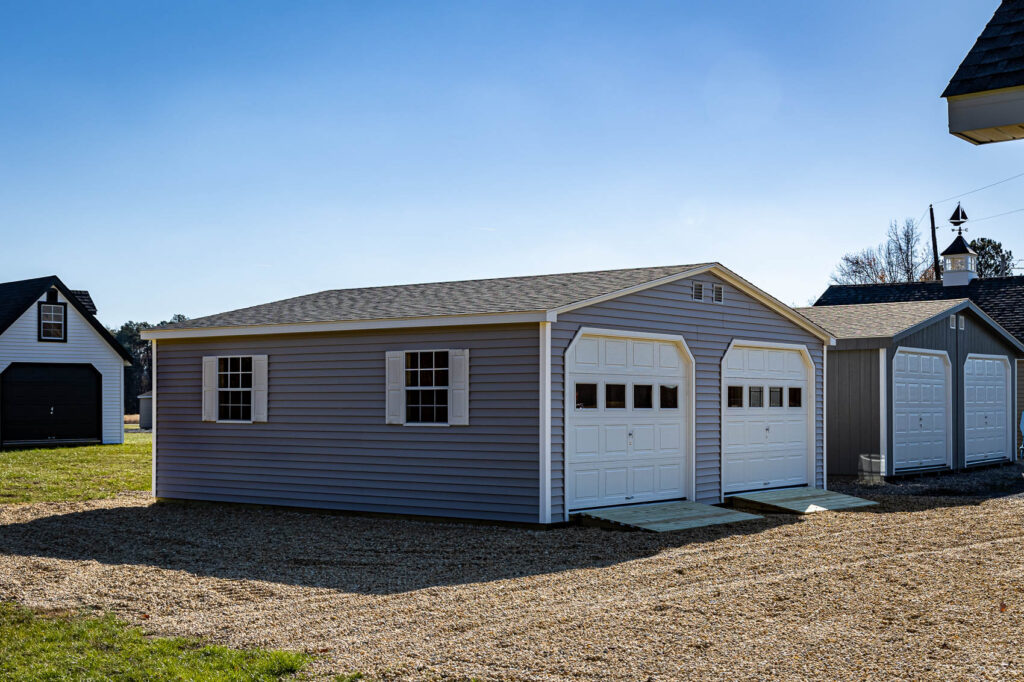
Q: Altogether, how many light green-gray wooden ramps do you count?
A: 2